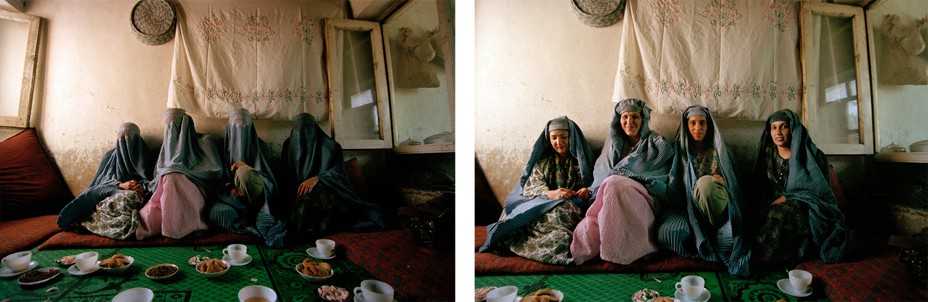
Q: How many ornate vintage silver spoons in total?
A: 0